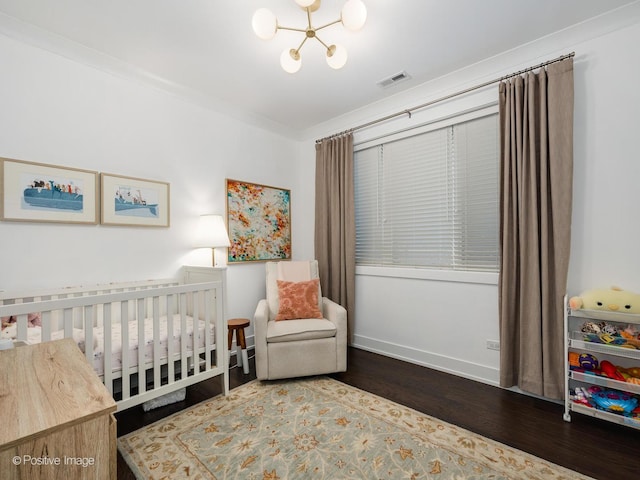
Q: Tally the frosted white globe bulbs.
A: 5